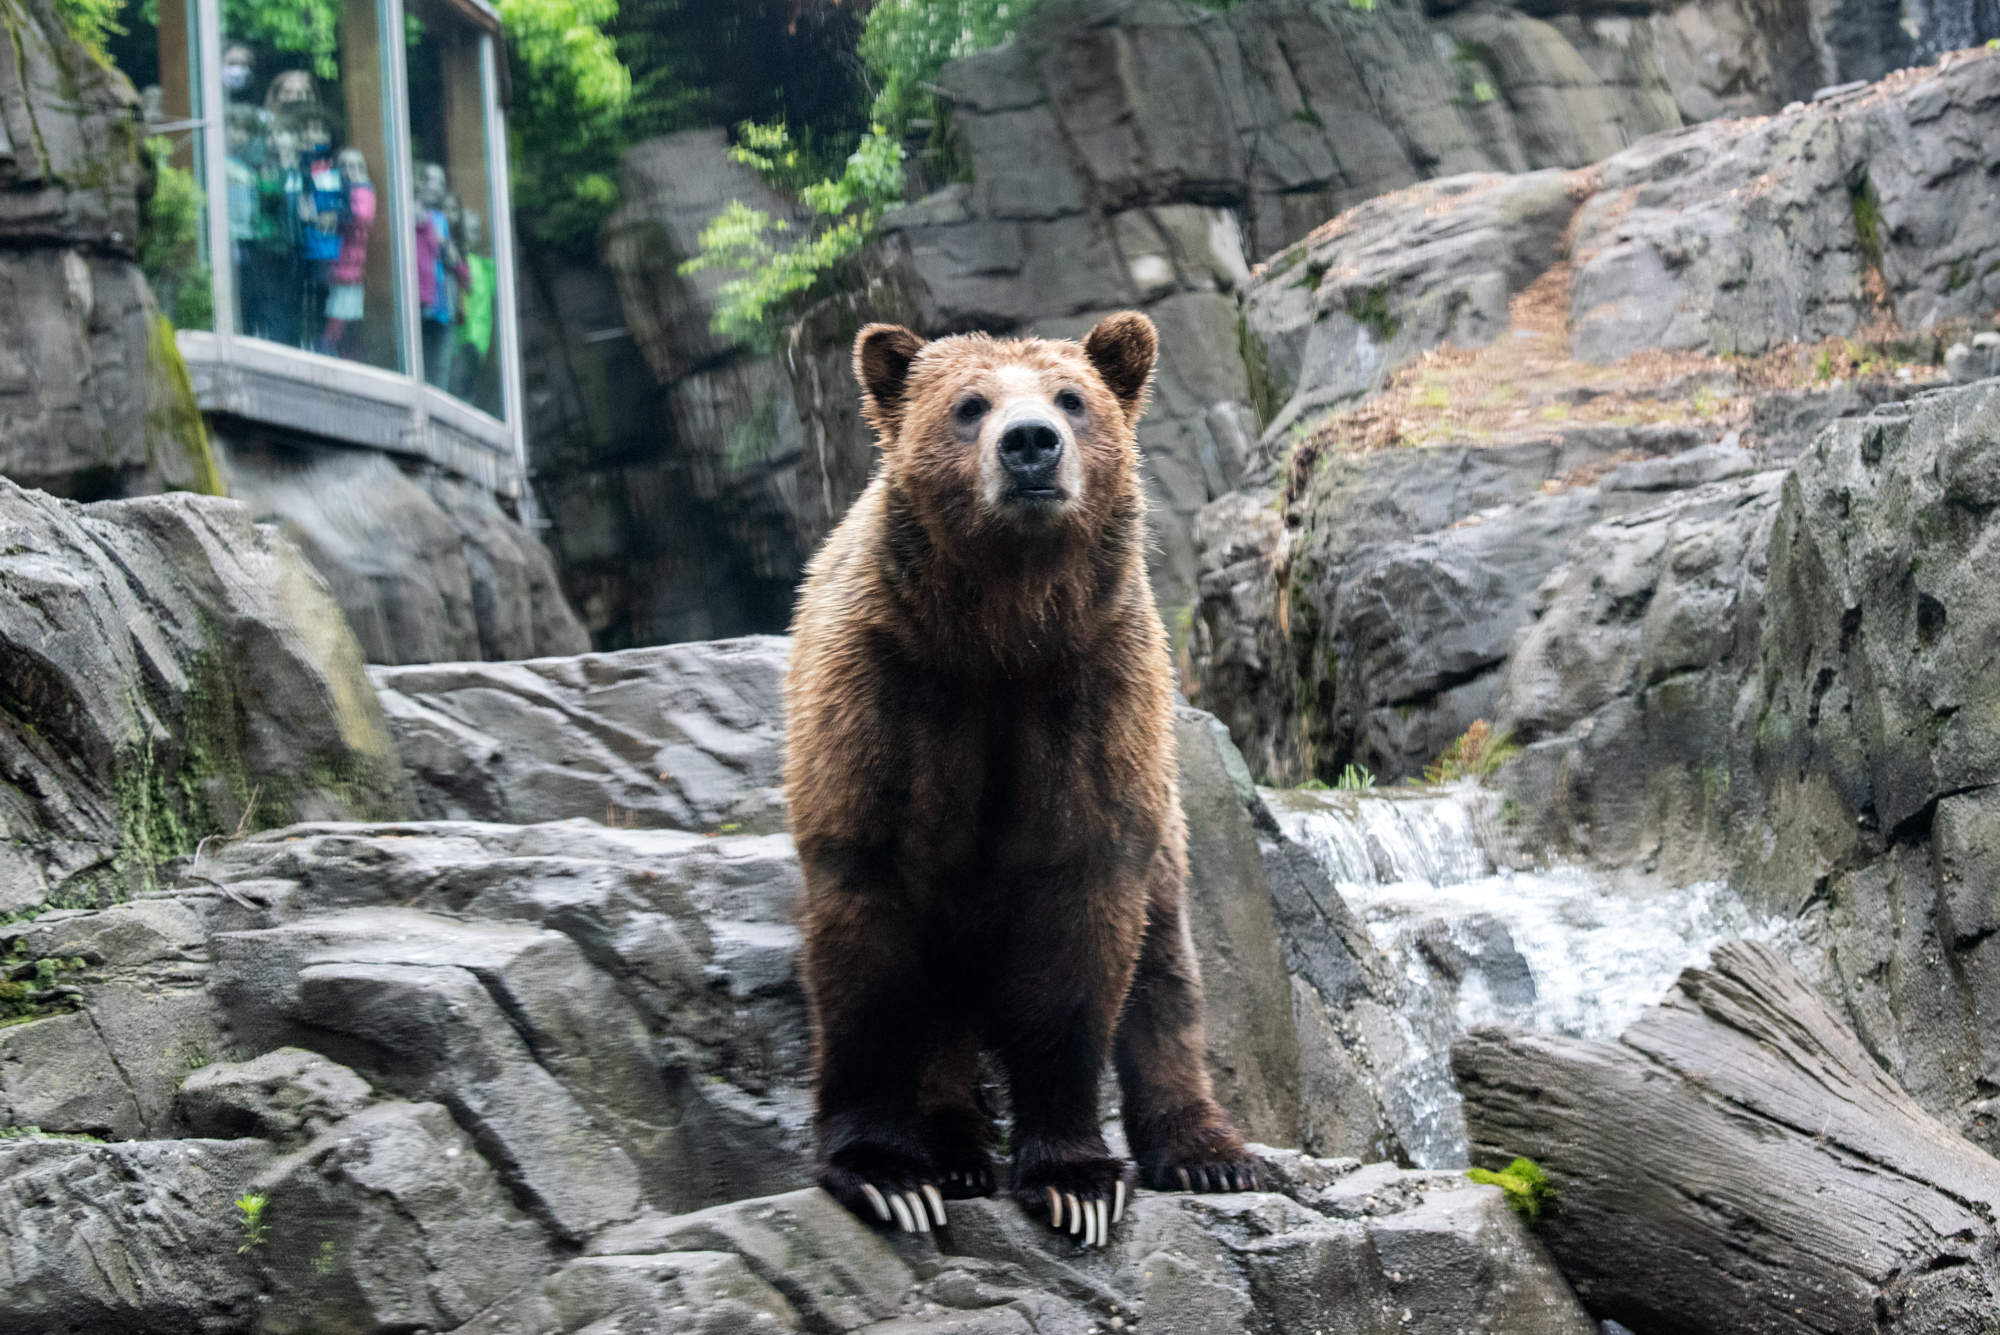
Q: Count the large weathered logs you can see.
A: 1